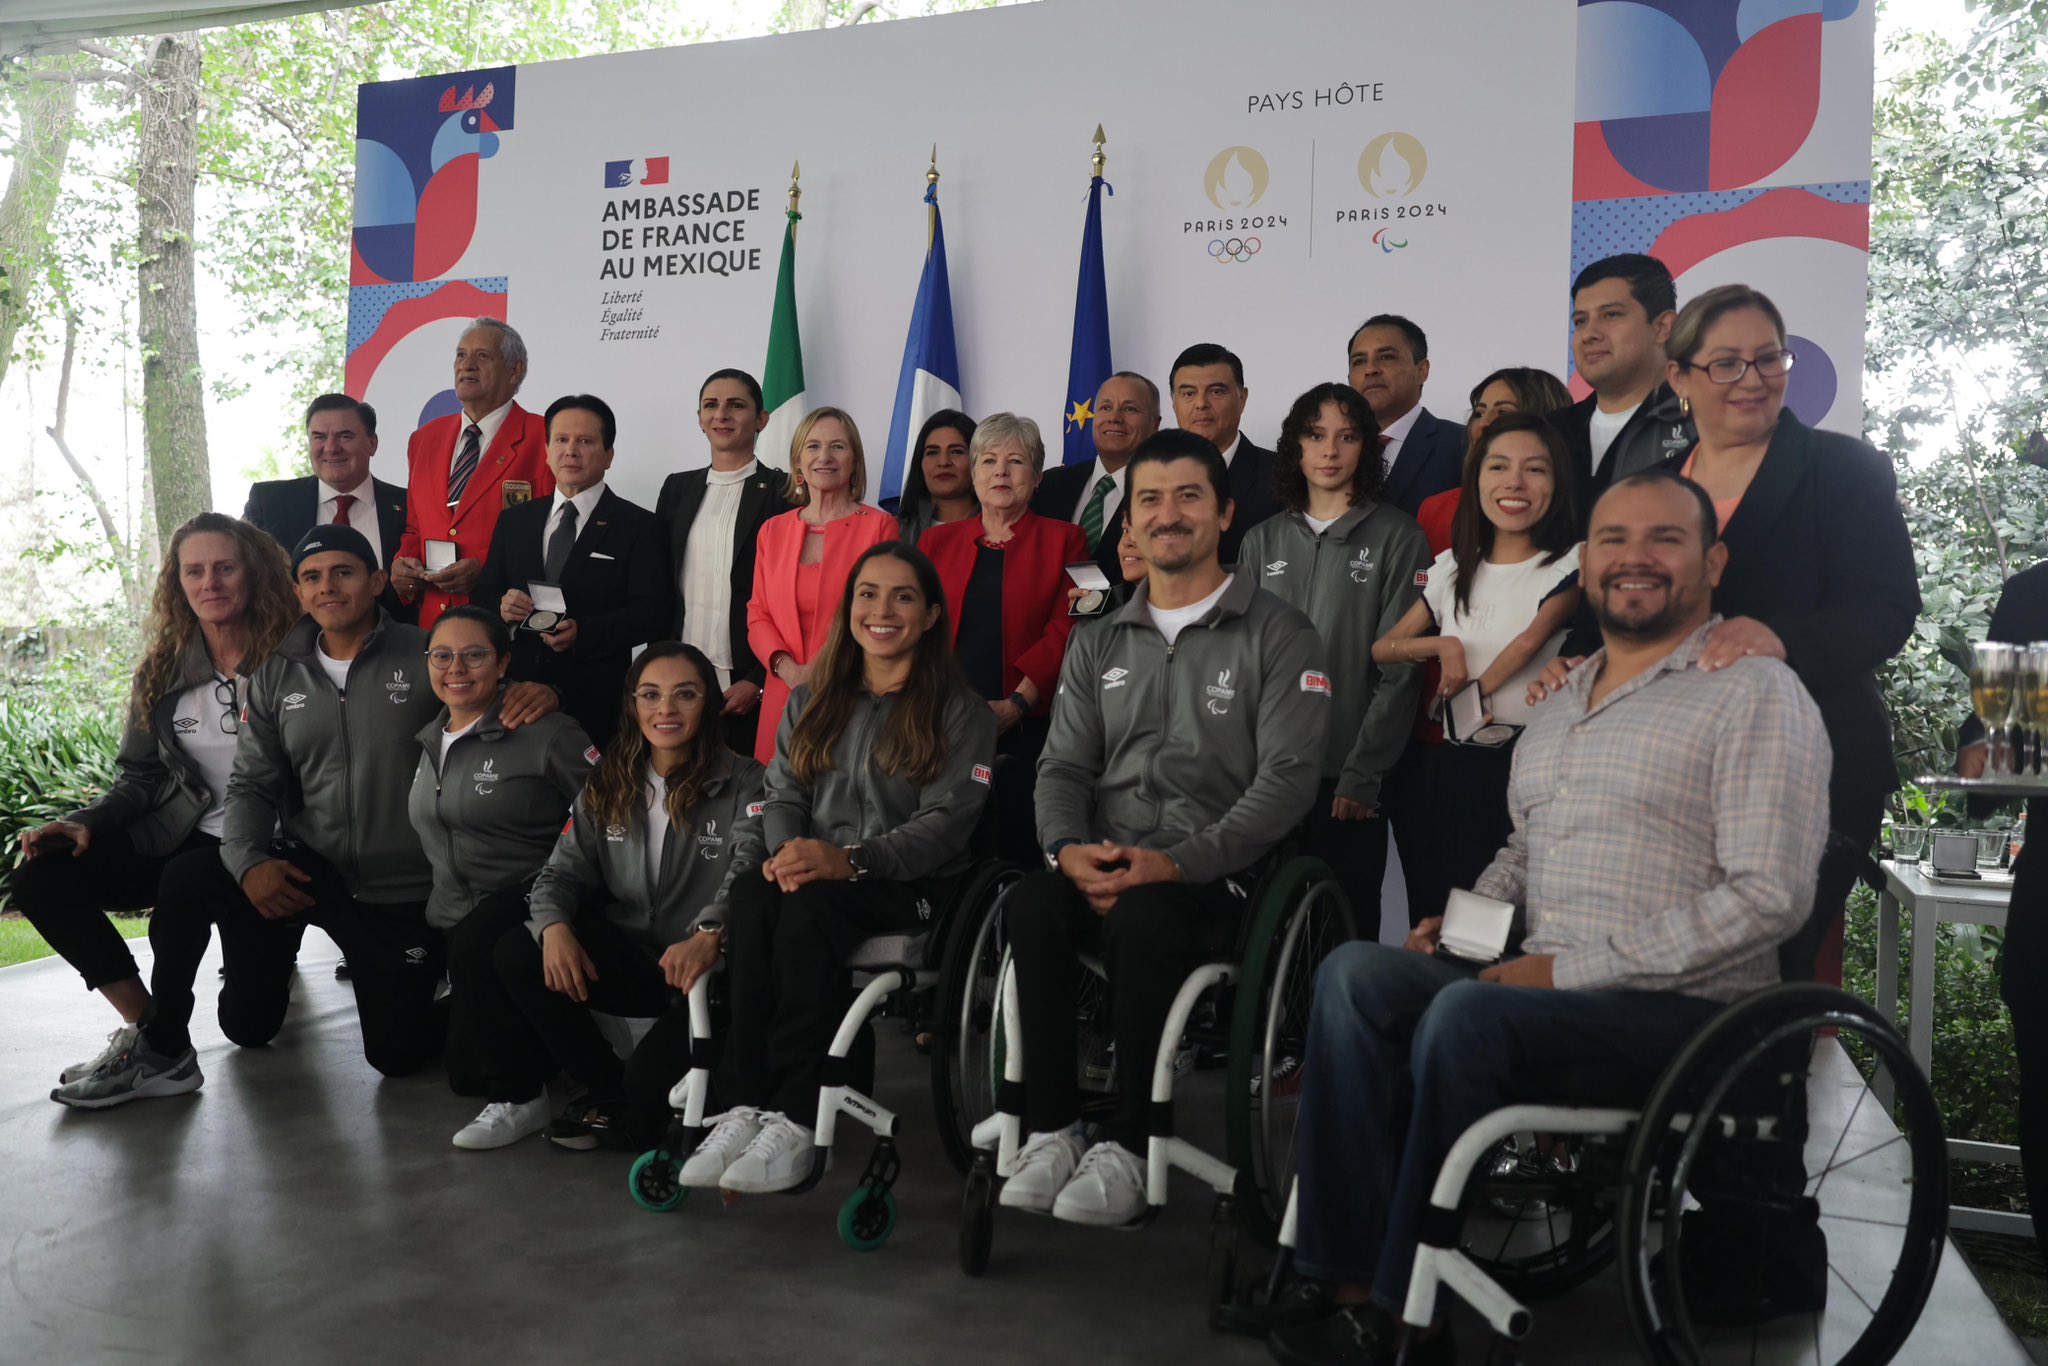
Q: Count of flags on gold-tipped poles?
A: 3